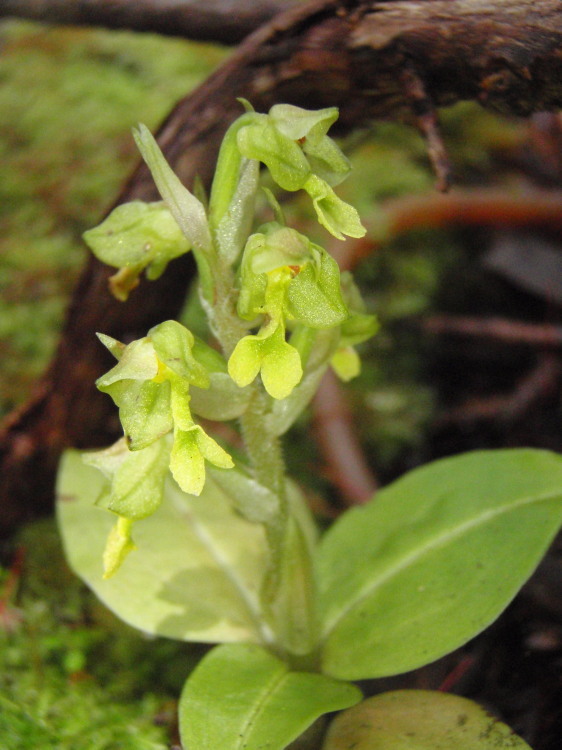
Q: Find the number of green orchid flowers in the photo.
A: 6